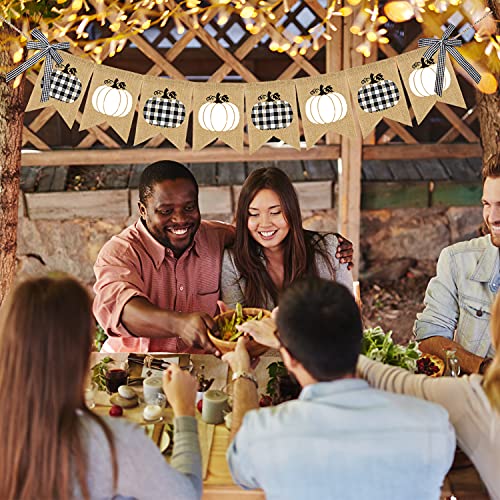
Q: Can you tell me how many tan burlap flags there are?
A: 8